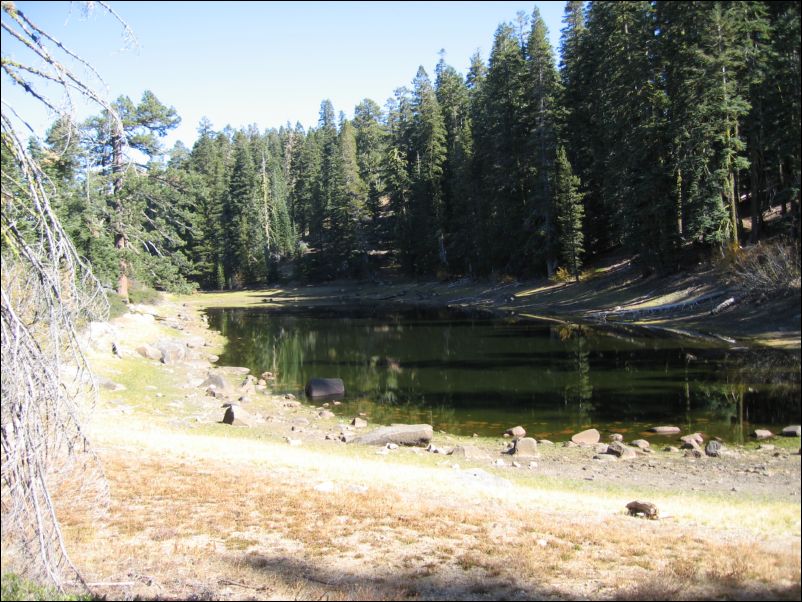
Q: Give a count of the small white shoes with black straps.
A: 0